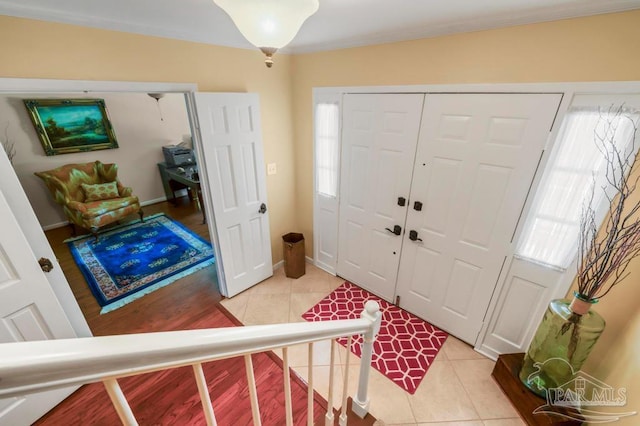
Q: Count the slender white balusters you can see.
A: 7